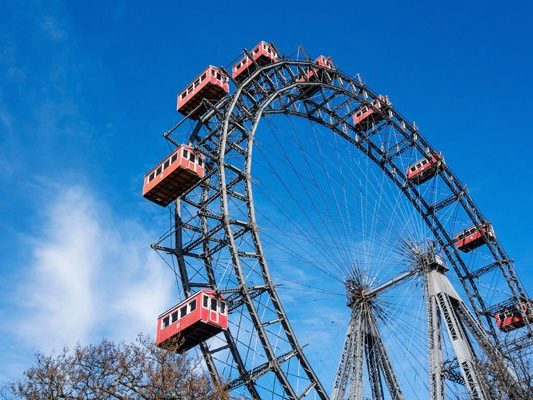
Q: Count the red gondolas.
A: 9